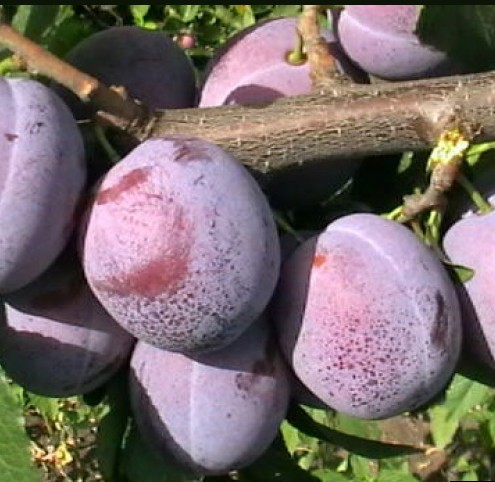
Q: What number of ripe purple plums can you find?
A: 9